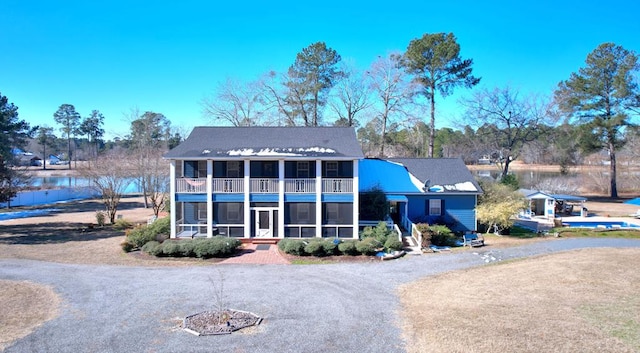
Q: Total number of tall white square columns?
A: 6